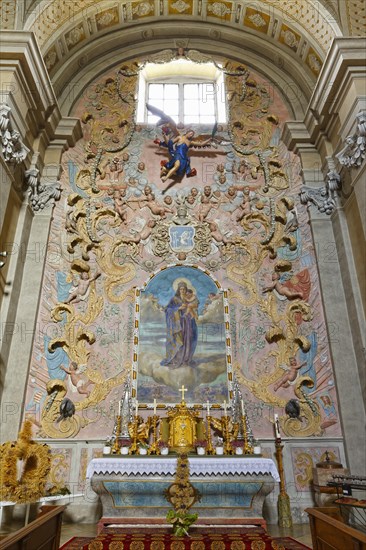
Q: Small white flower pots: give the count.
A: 8